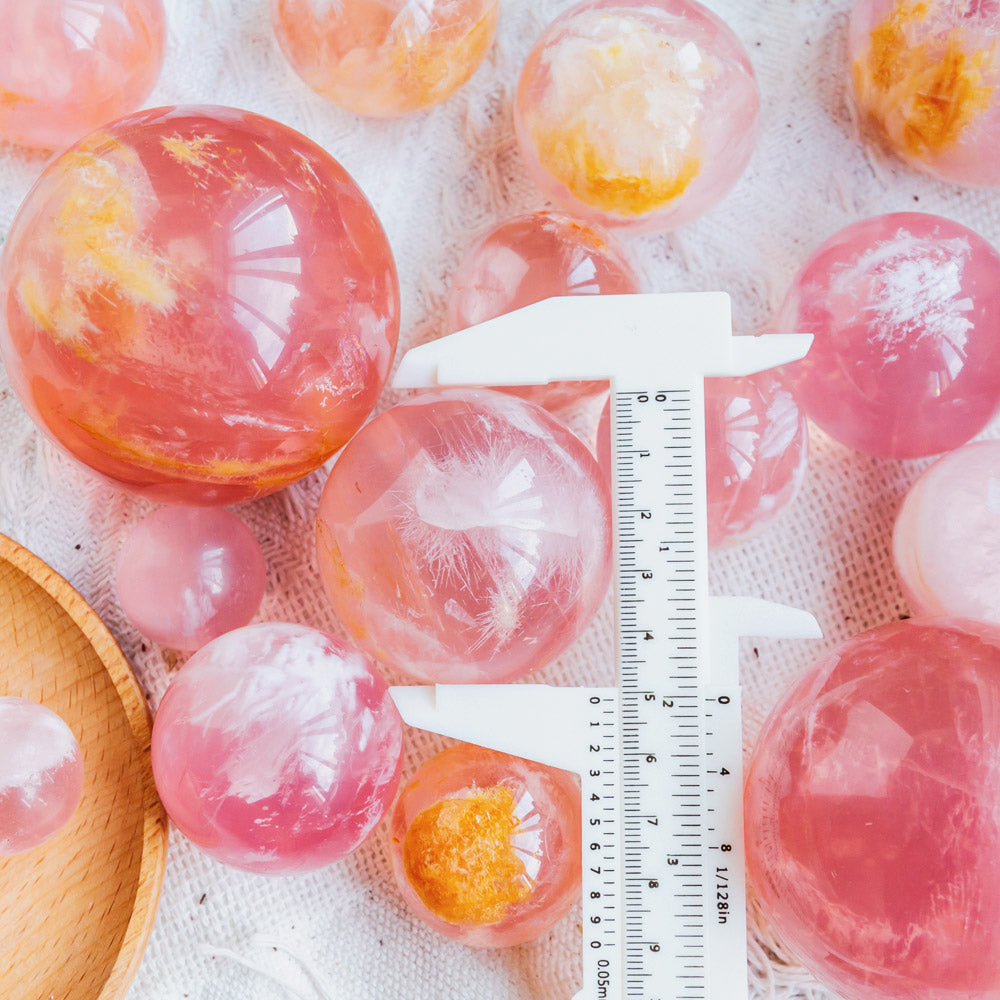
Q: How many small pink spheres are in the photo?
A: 2